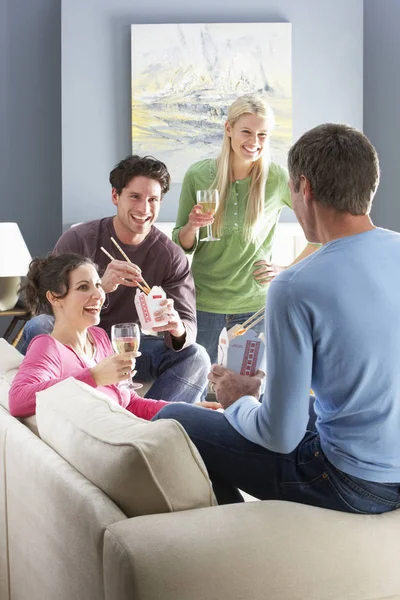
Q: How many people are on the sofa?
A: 3